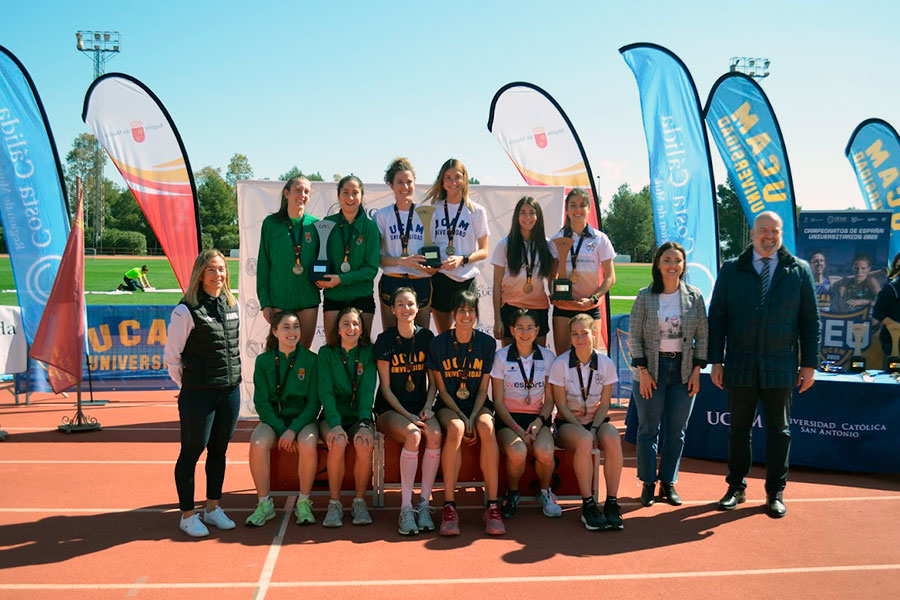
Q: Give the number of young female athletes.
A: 12